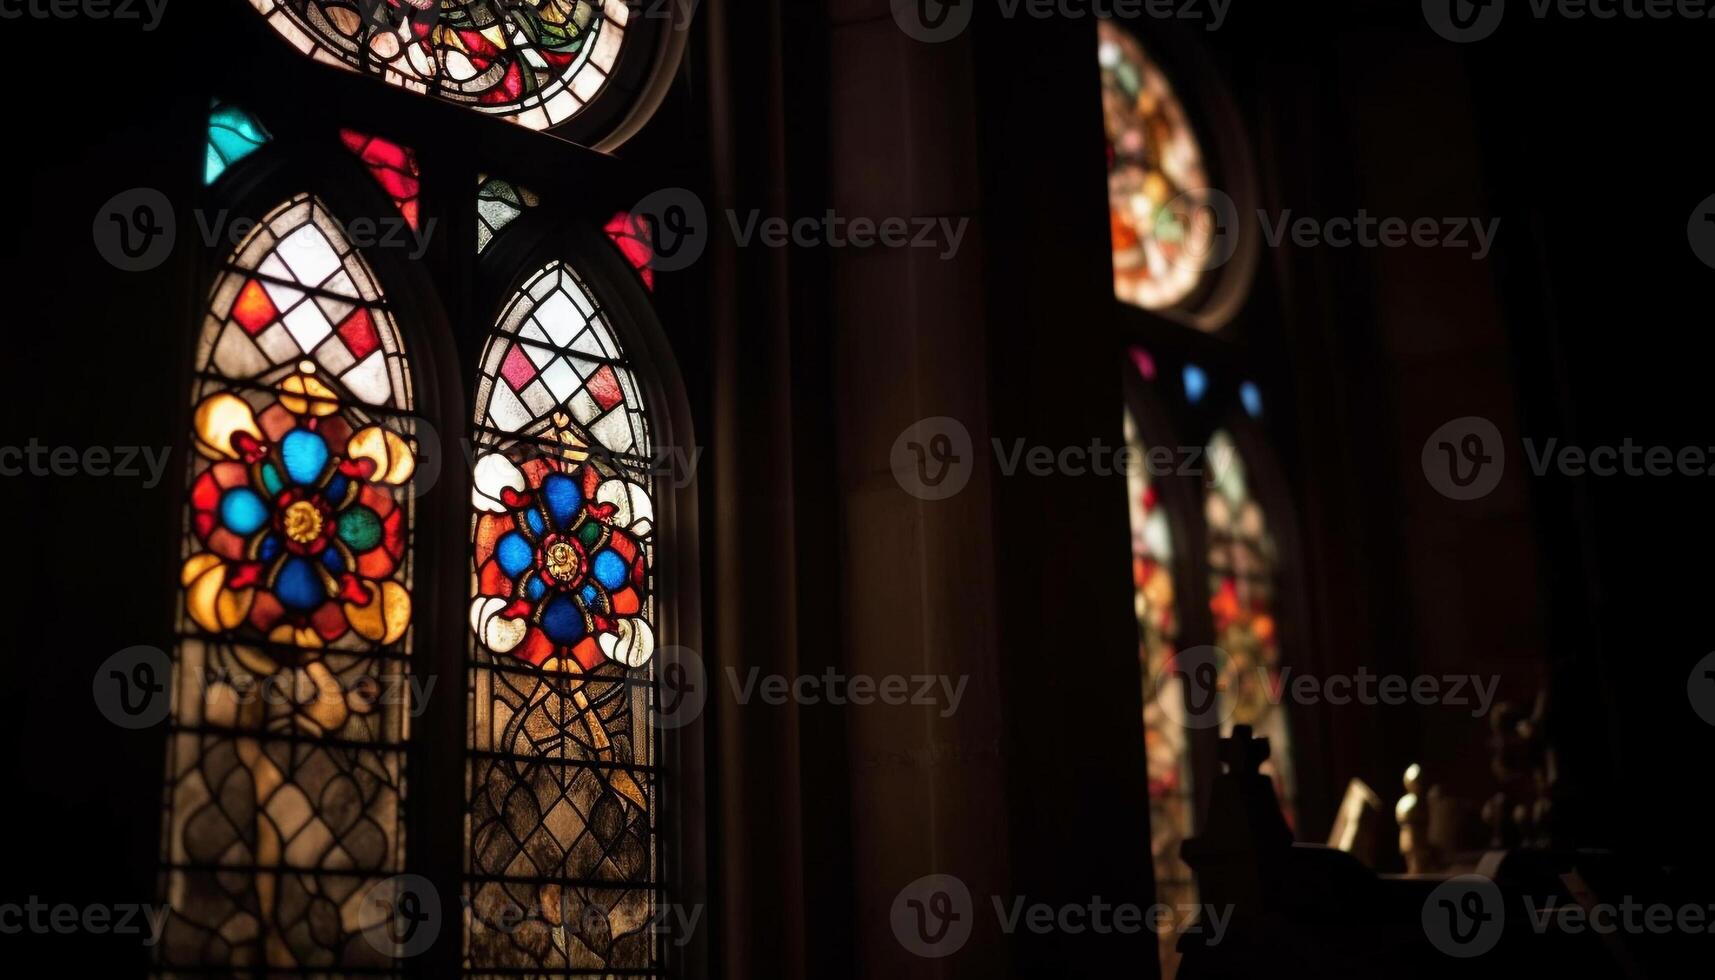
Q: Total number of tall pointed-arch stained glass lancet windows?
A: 4